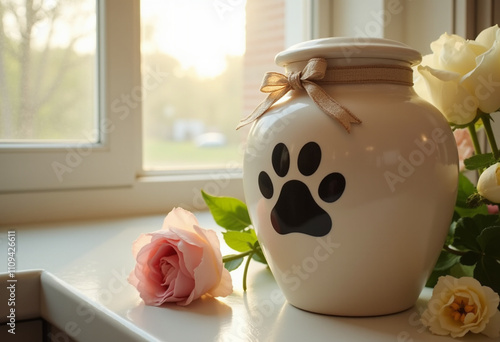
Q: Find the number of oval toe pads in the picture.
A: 4